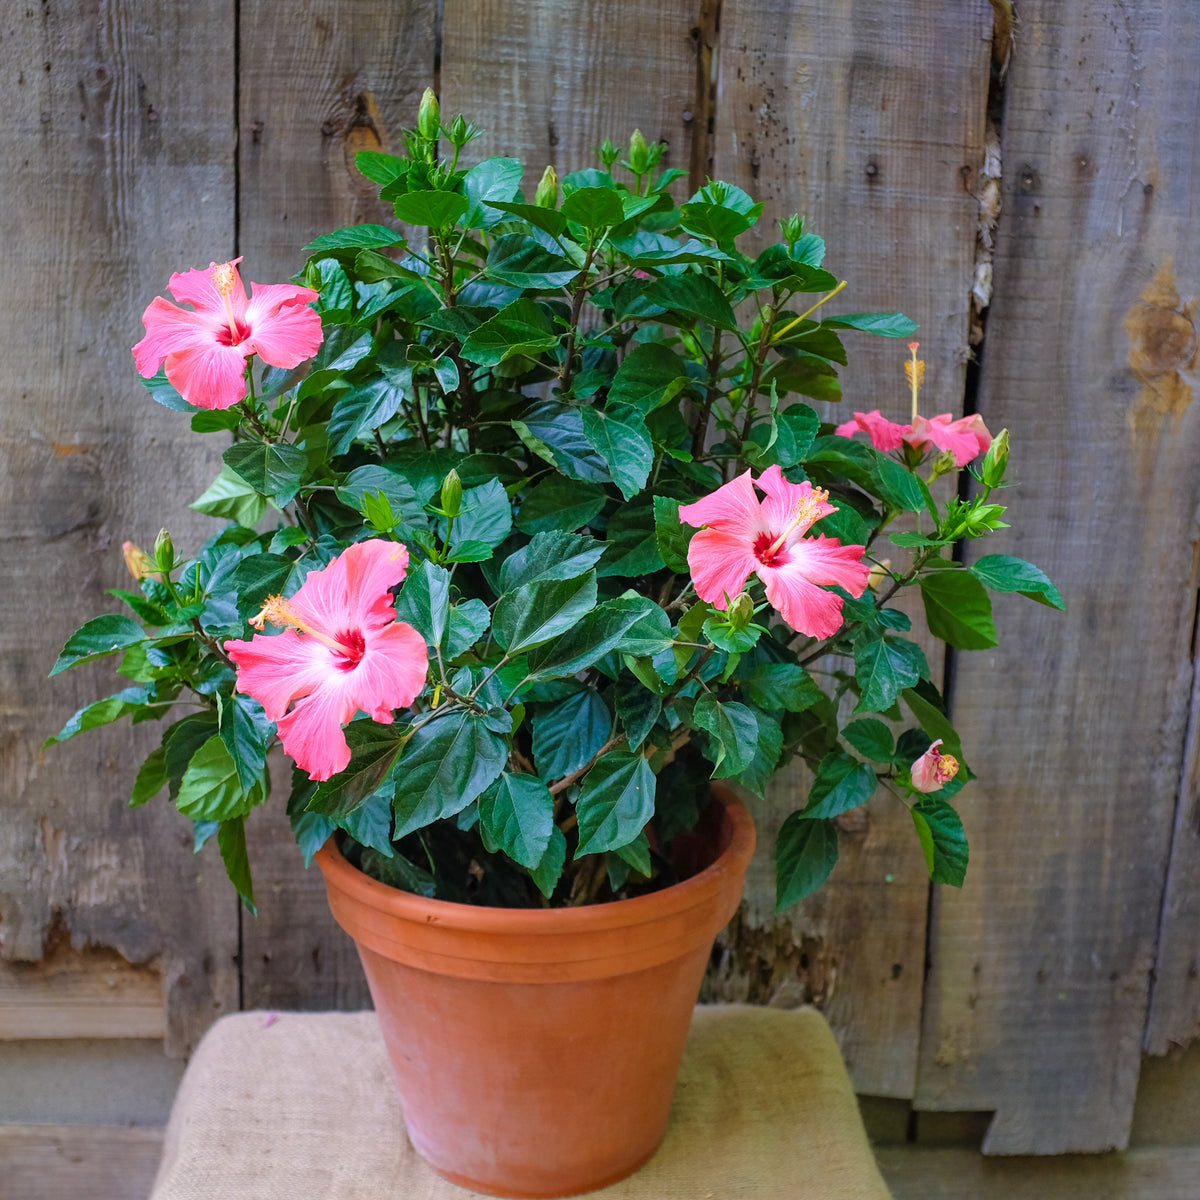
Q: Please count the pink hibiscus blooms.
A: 4